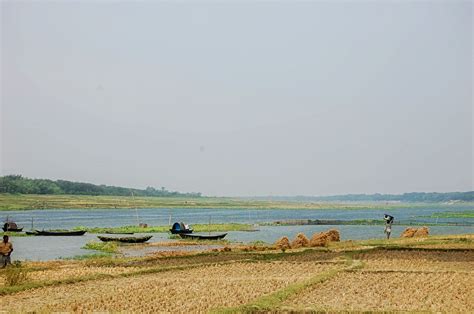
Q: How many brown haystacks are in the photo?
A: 6